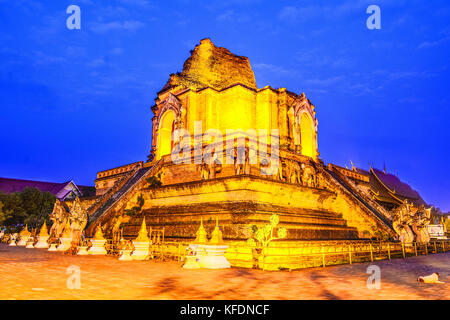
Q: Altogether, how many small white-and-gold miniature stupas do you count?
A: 7